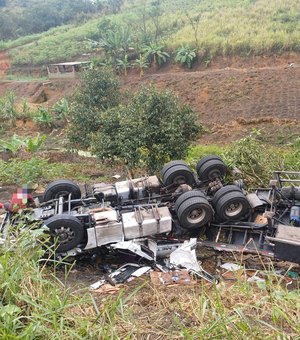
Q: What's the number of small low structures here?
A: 1